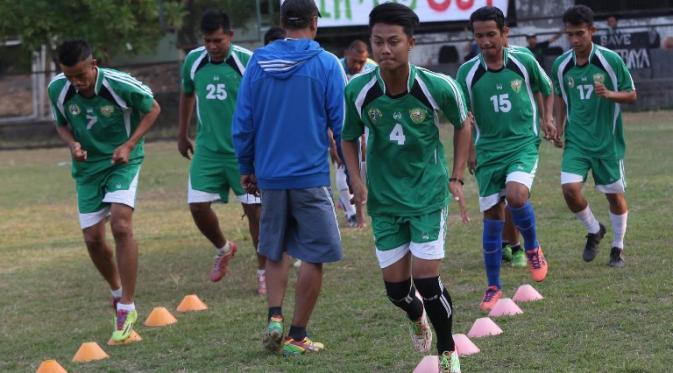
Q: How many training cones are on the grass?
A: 10